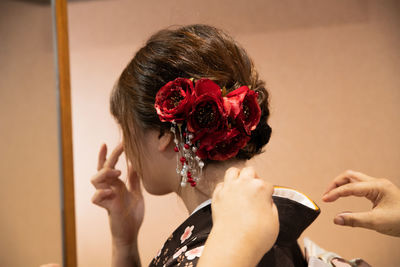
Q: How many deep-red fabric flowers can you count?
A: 4